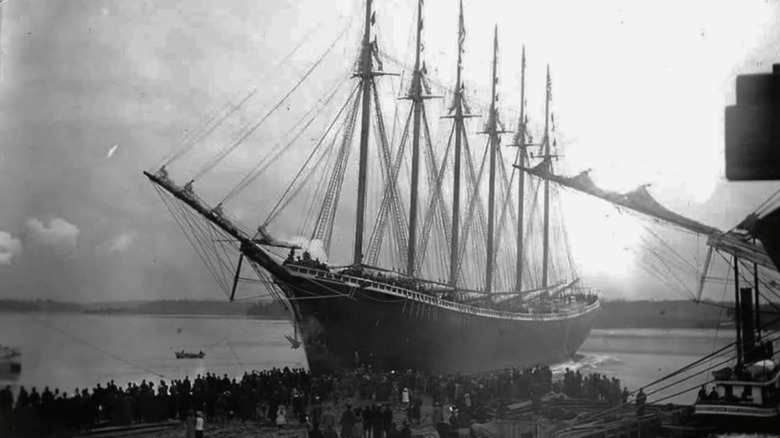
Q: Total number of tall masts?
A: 6